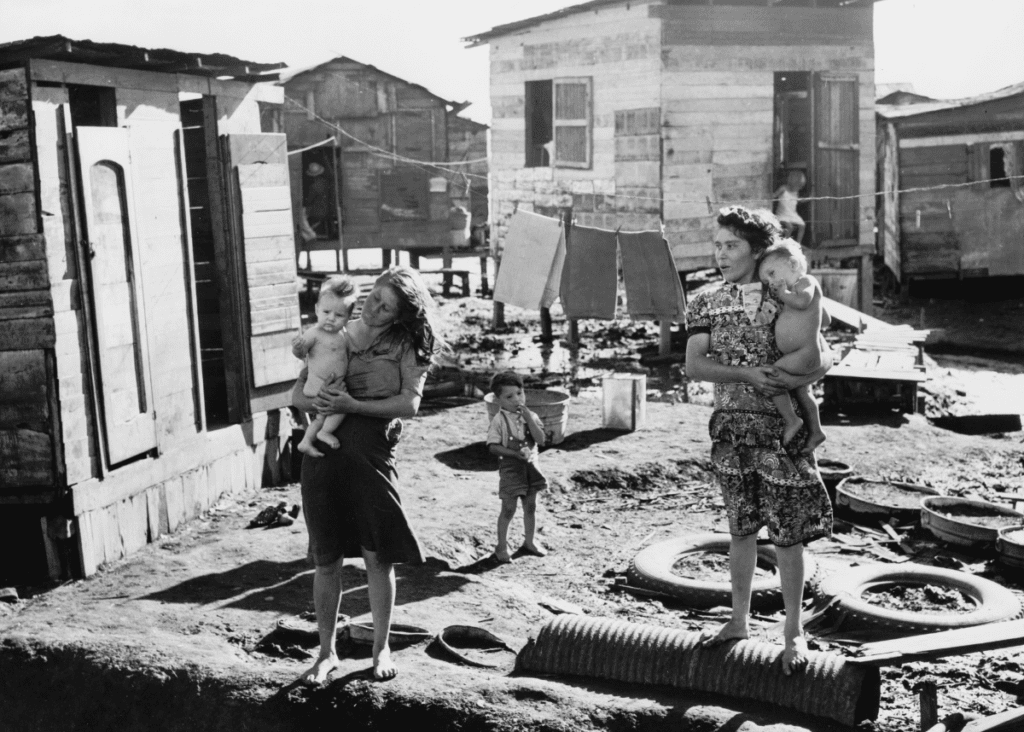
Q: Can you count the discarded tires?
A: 2